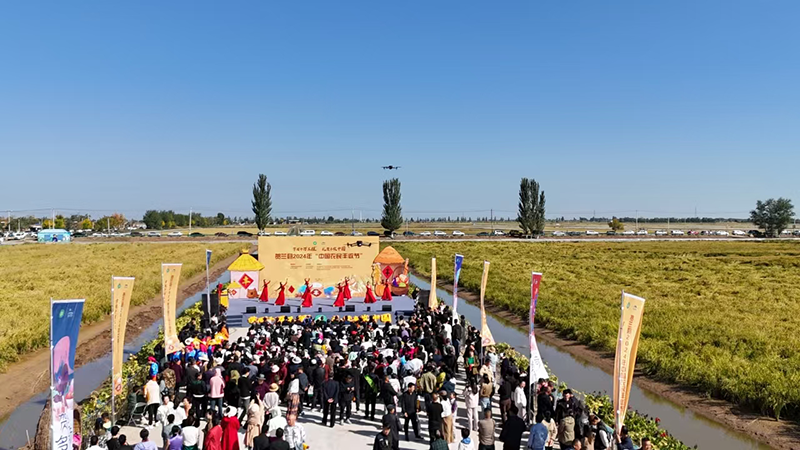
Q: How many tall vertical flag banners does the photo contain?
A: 9